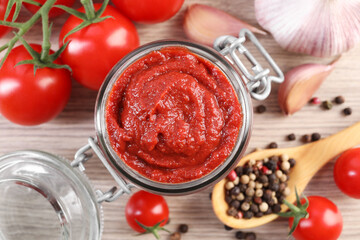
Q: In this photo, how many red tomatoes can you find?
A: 8